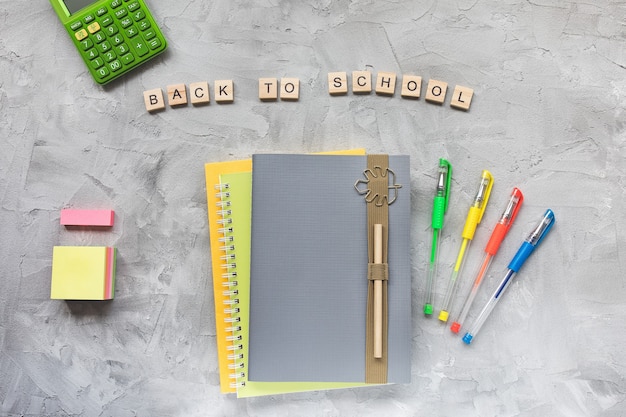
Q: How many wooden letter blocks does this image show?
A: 12